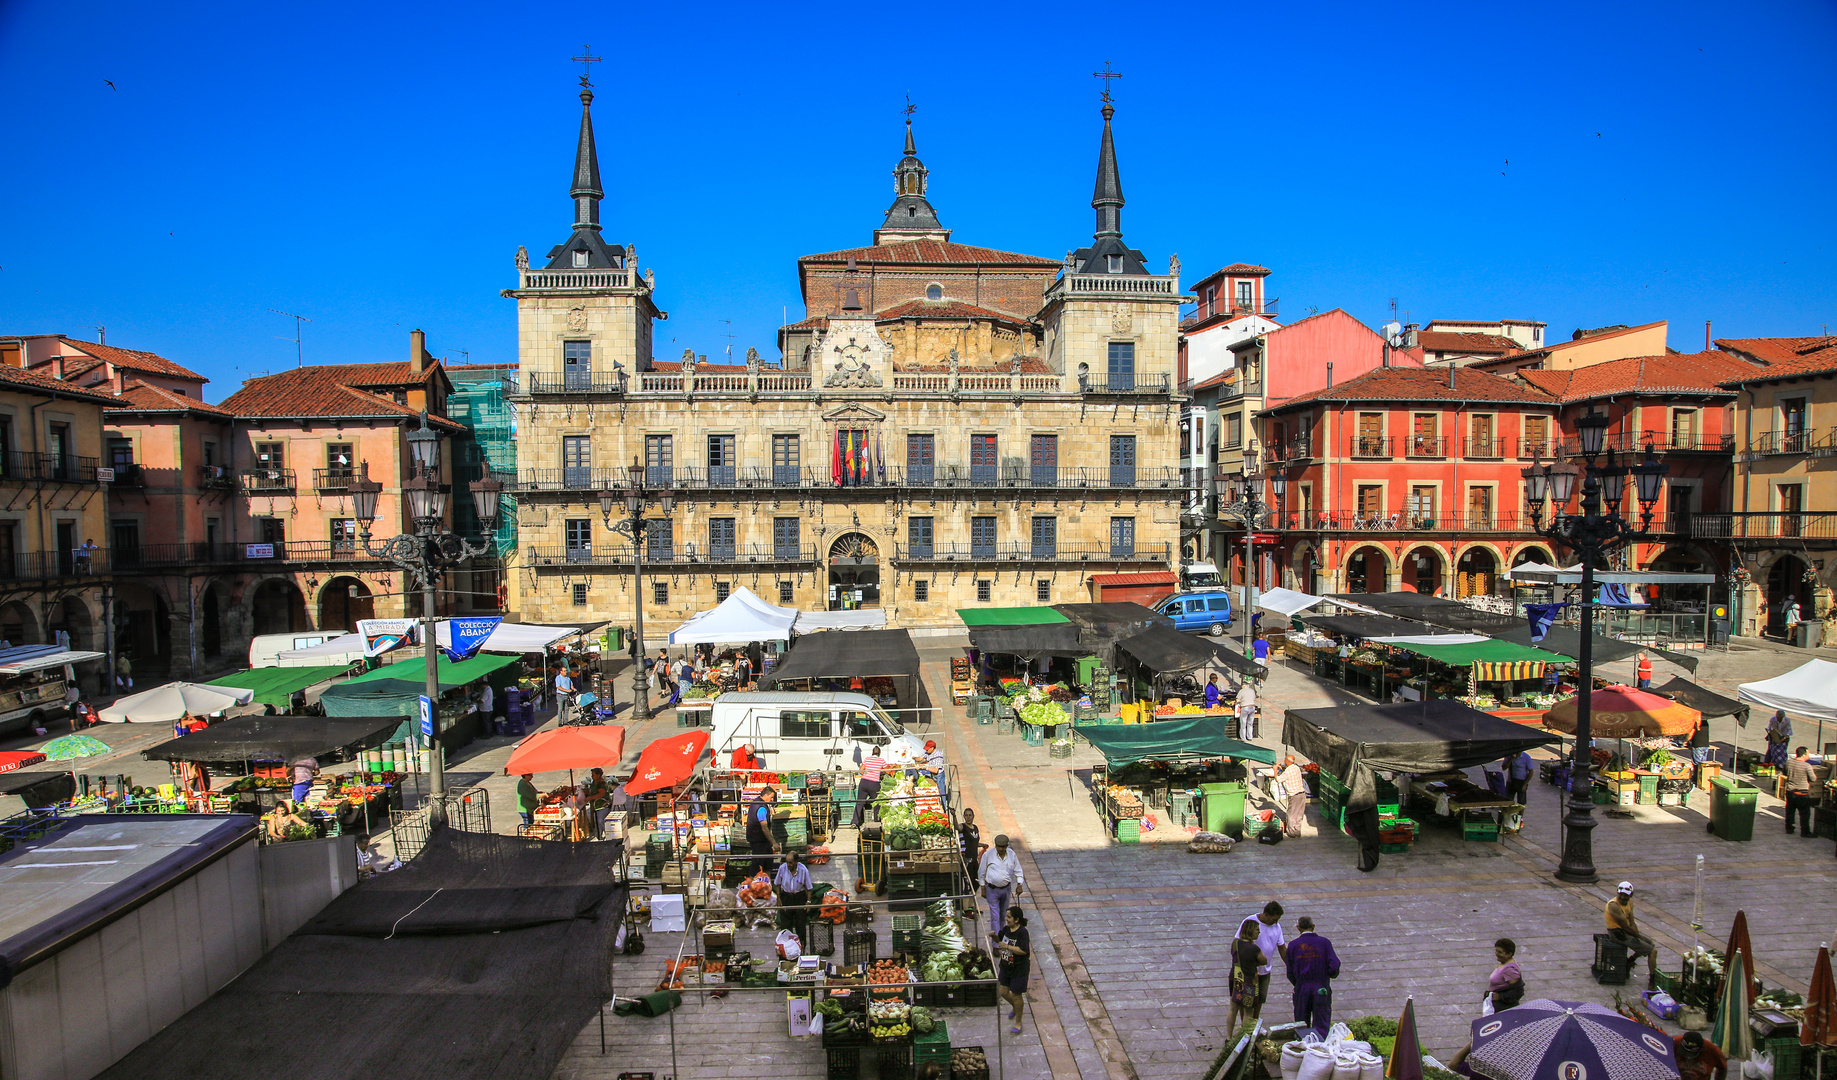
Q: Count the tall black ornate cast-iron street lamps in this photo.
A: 4